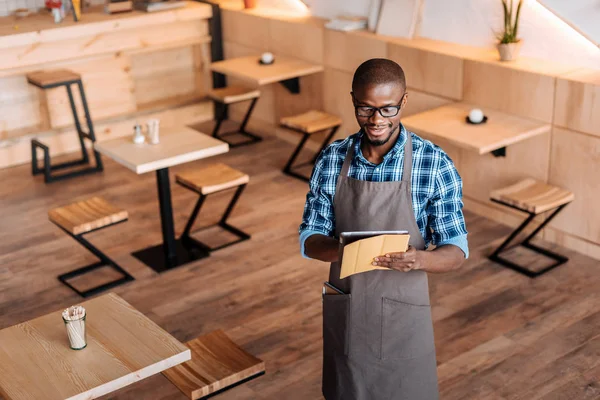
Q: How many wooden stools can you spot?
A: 7